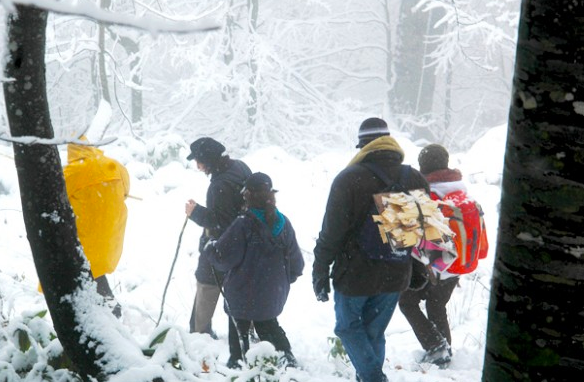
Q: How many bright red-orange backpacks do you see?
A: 1